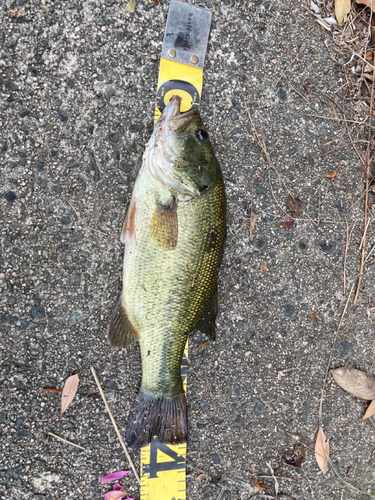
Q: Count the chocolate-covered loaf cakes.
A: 0